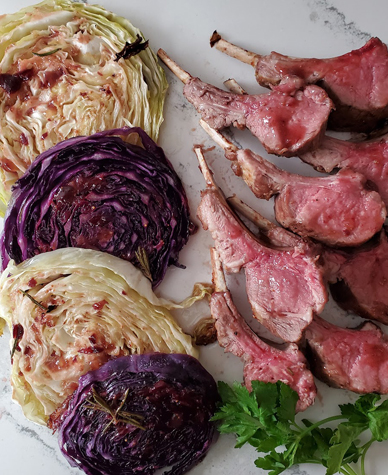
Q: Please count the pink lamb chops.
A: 8